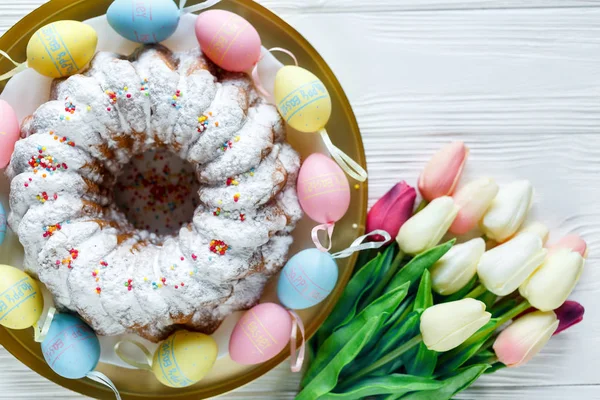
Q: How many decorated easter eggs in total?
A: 12